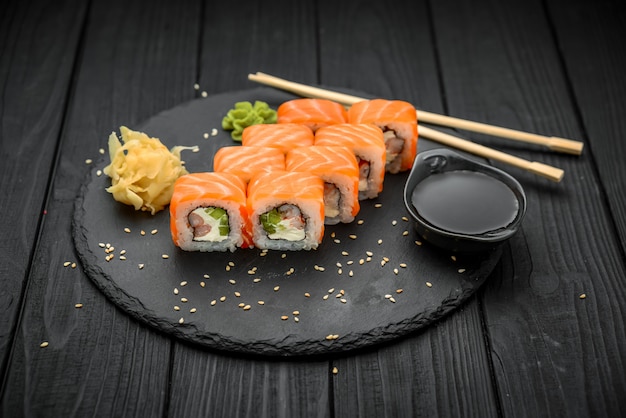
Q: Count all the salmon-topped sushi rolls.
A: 8